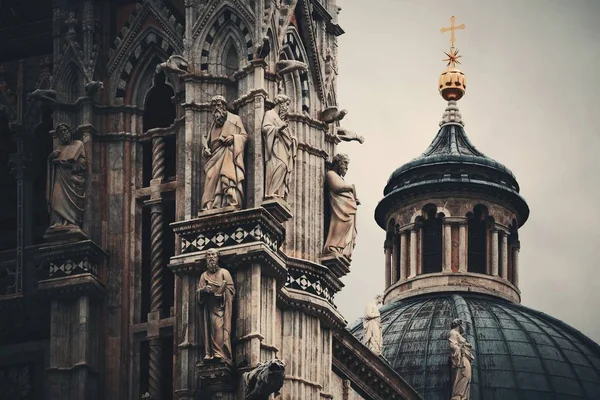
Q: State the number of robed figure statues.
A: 7